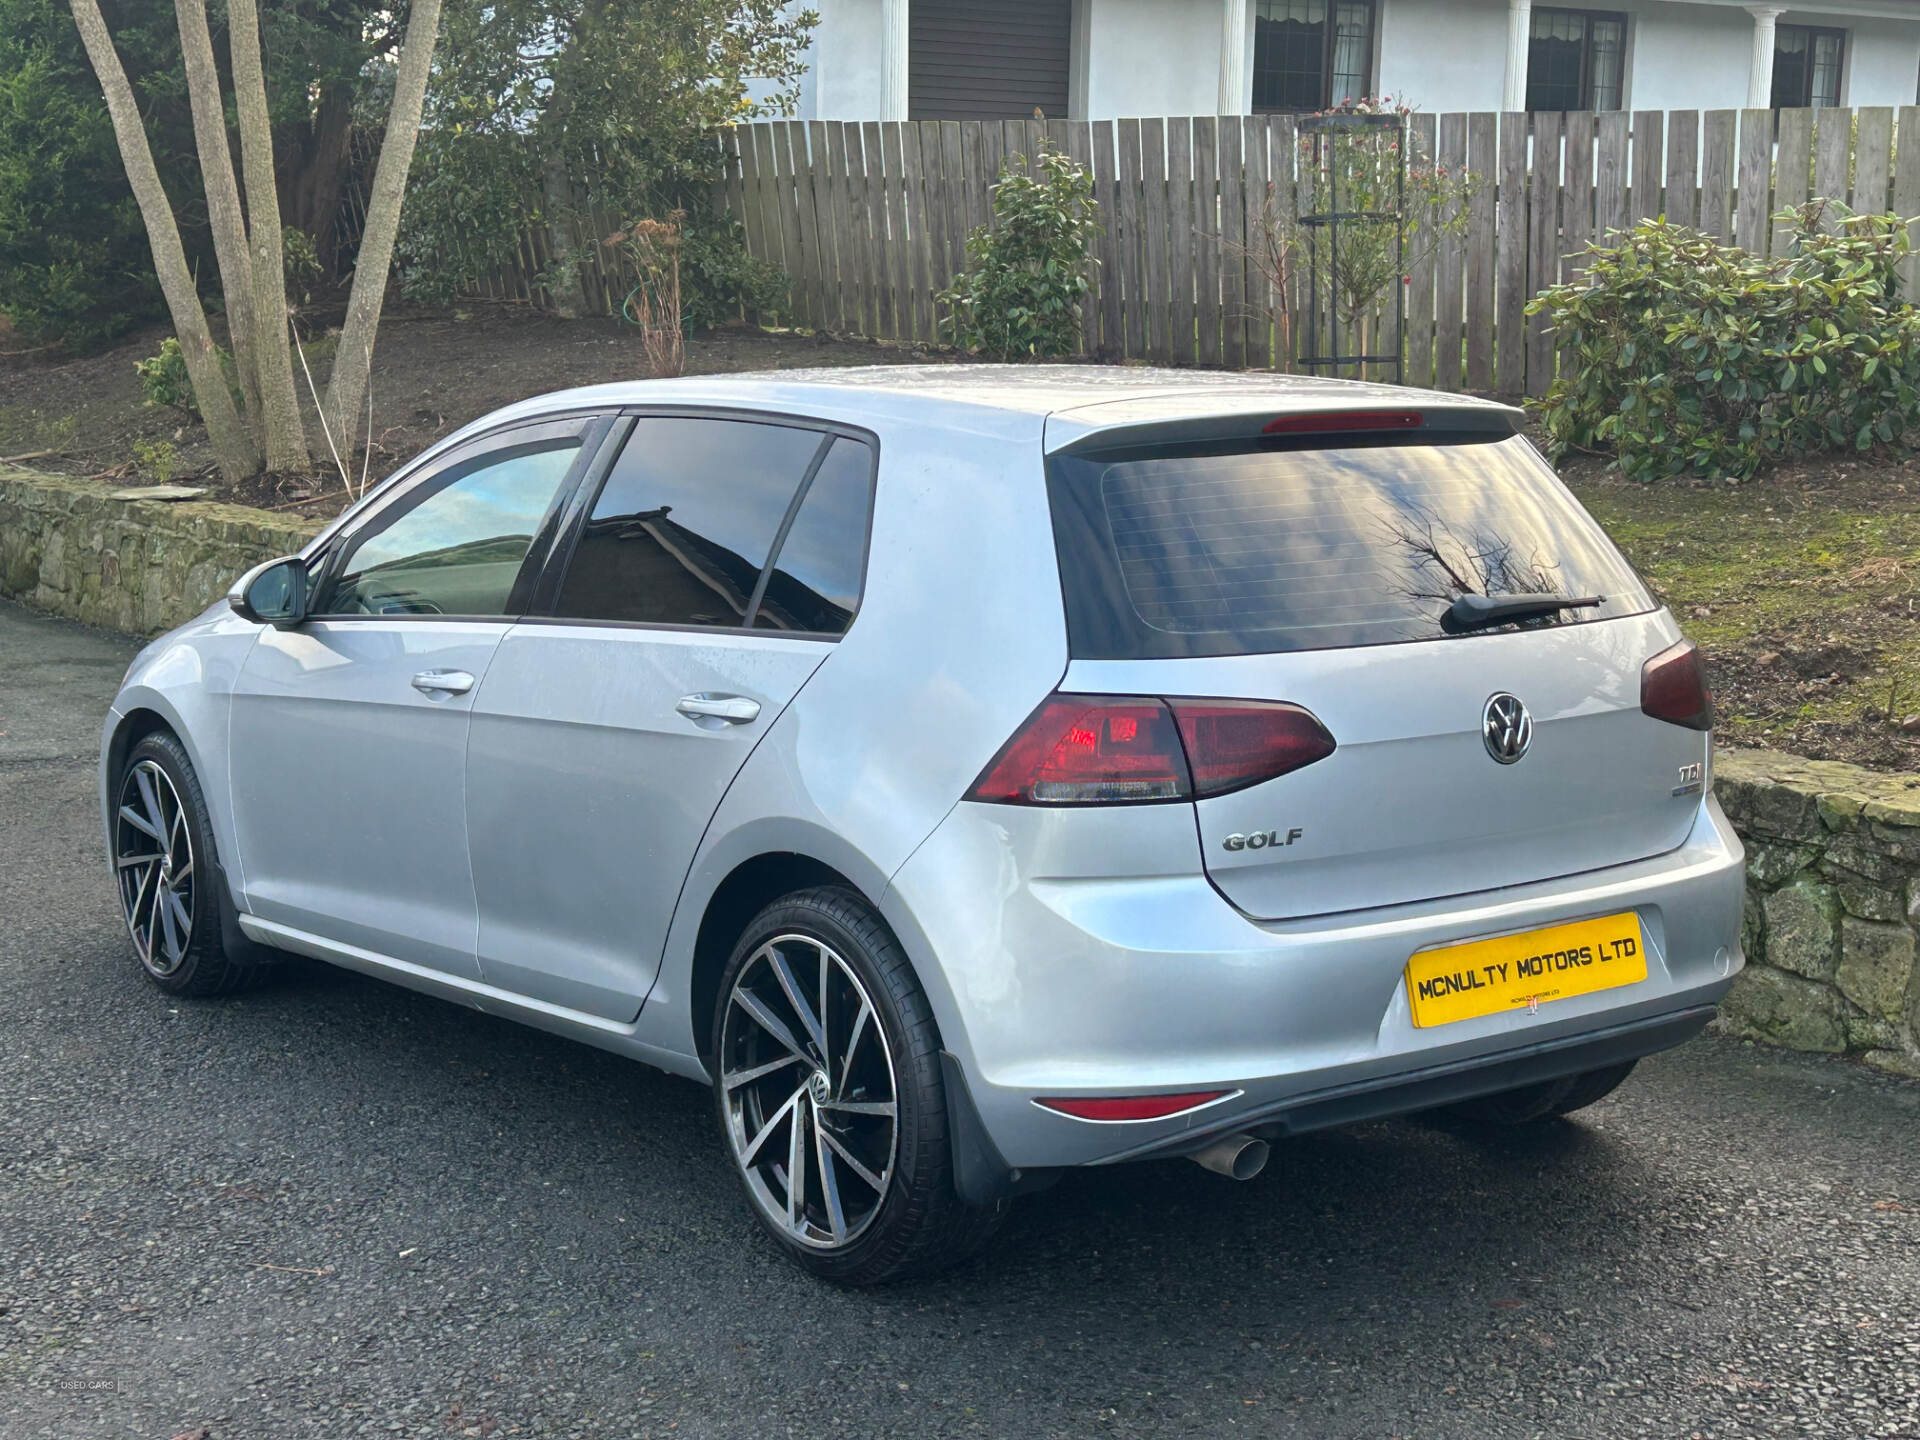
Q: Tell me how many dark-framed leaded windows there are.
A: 3